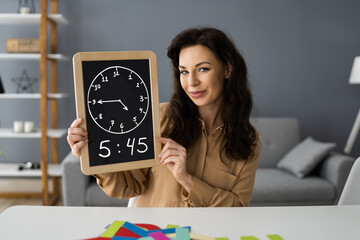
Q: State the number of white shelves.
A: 5